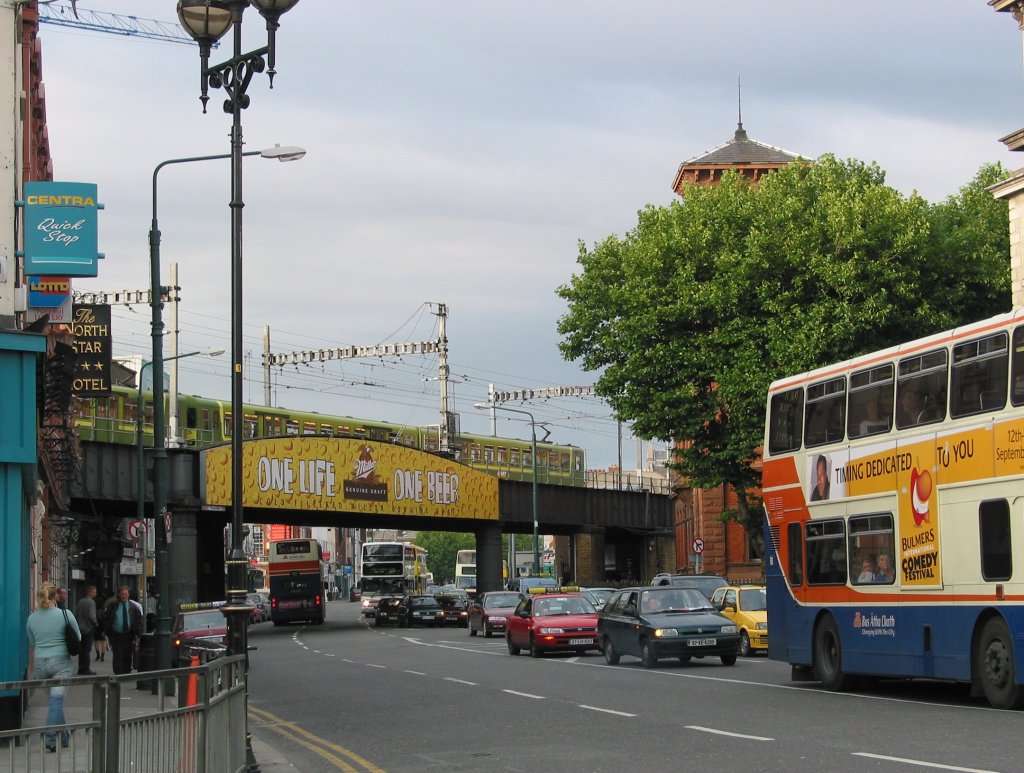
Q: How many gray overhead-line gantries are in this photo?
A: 3